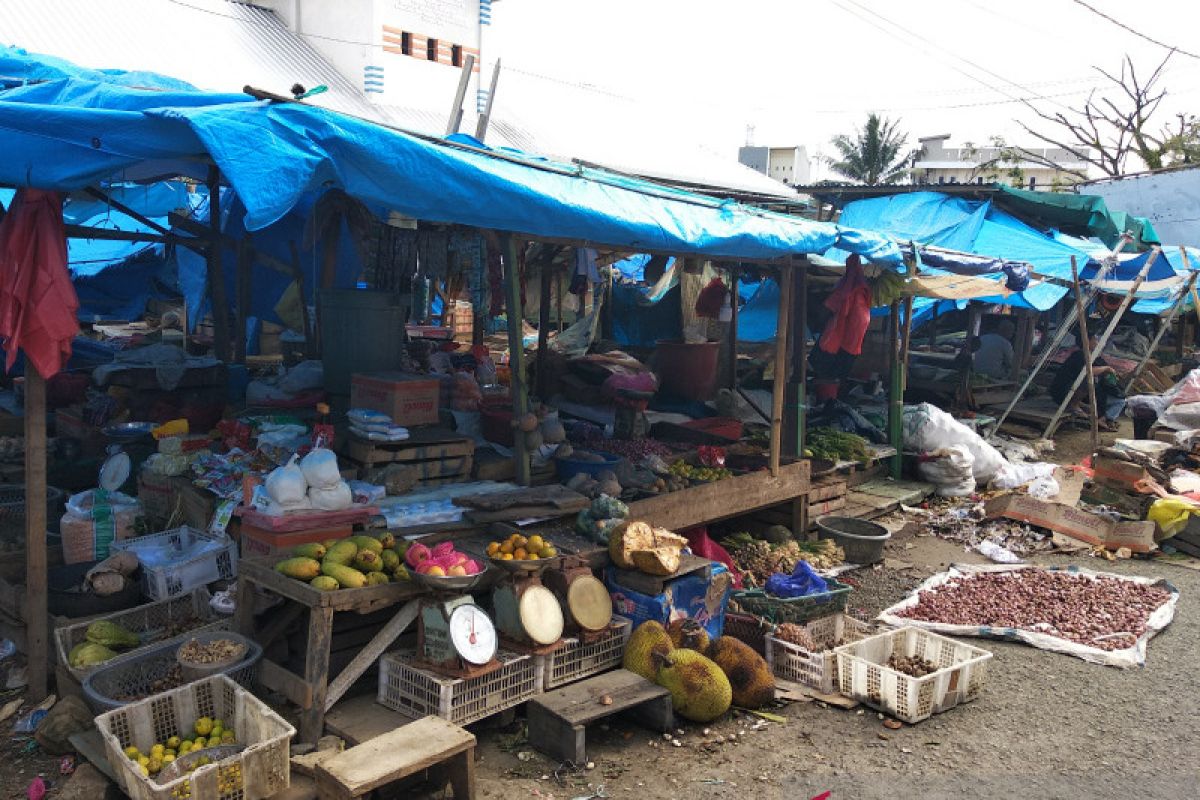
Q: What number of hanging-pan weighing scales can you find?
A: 0